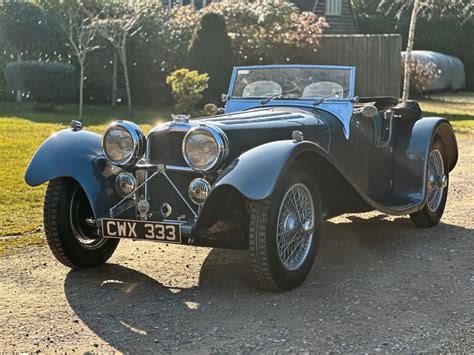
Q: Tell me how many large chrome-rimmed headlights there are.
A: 2